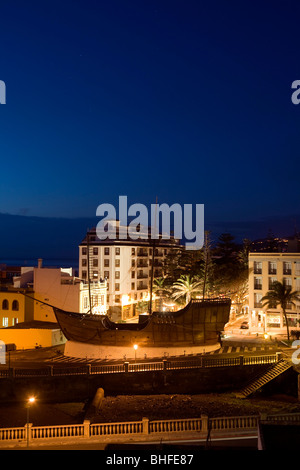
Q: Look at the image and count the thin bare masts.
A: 3